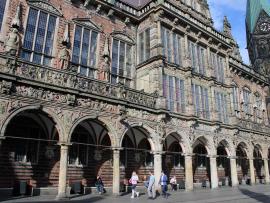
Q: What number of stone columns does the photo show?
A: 8